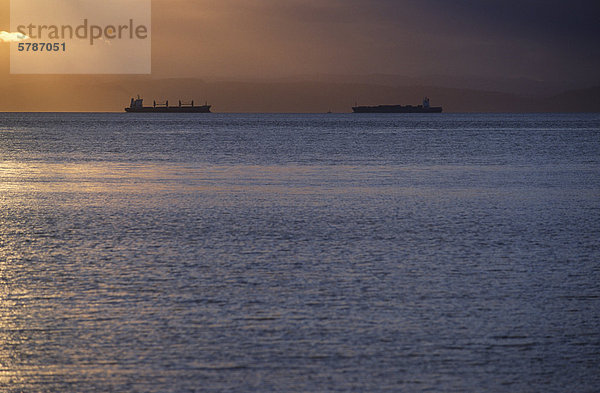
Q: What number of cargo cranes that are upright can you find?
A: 4